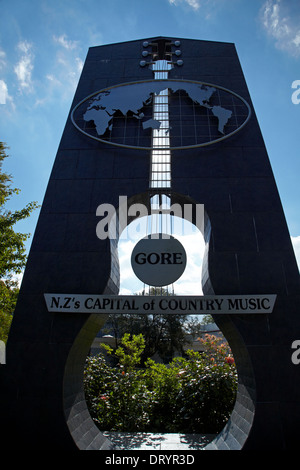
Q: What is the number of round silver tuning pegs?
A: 6